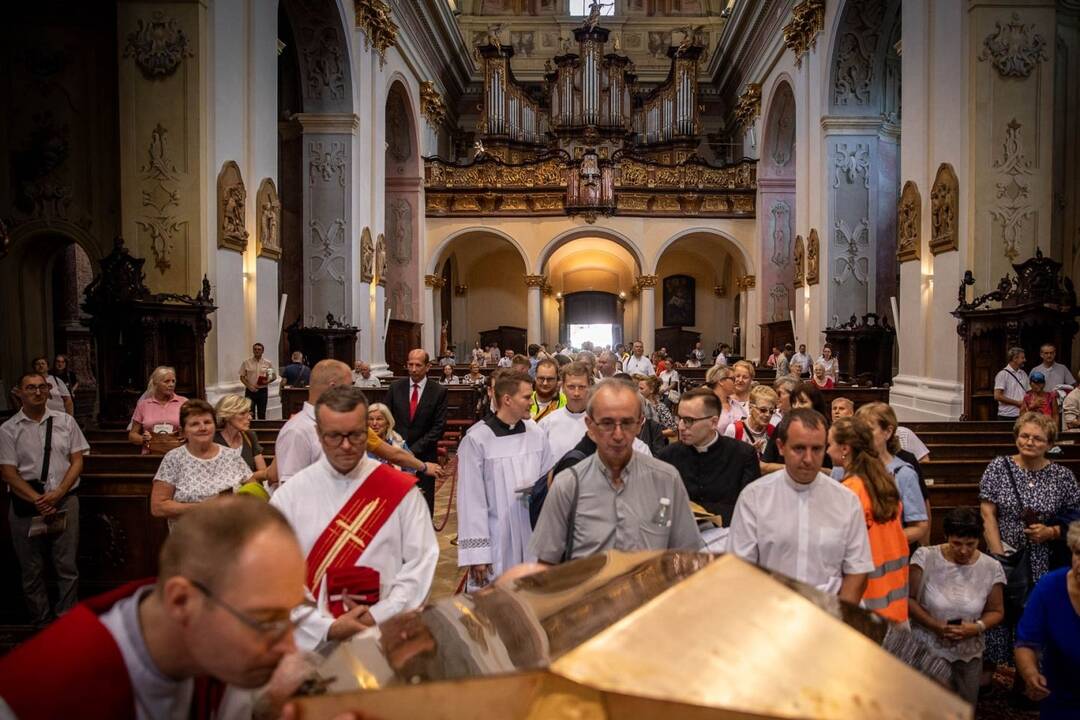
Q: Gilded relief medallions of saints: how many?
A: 8